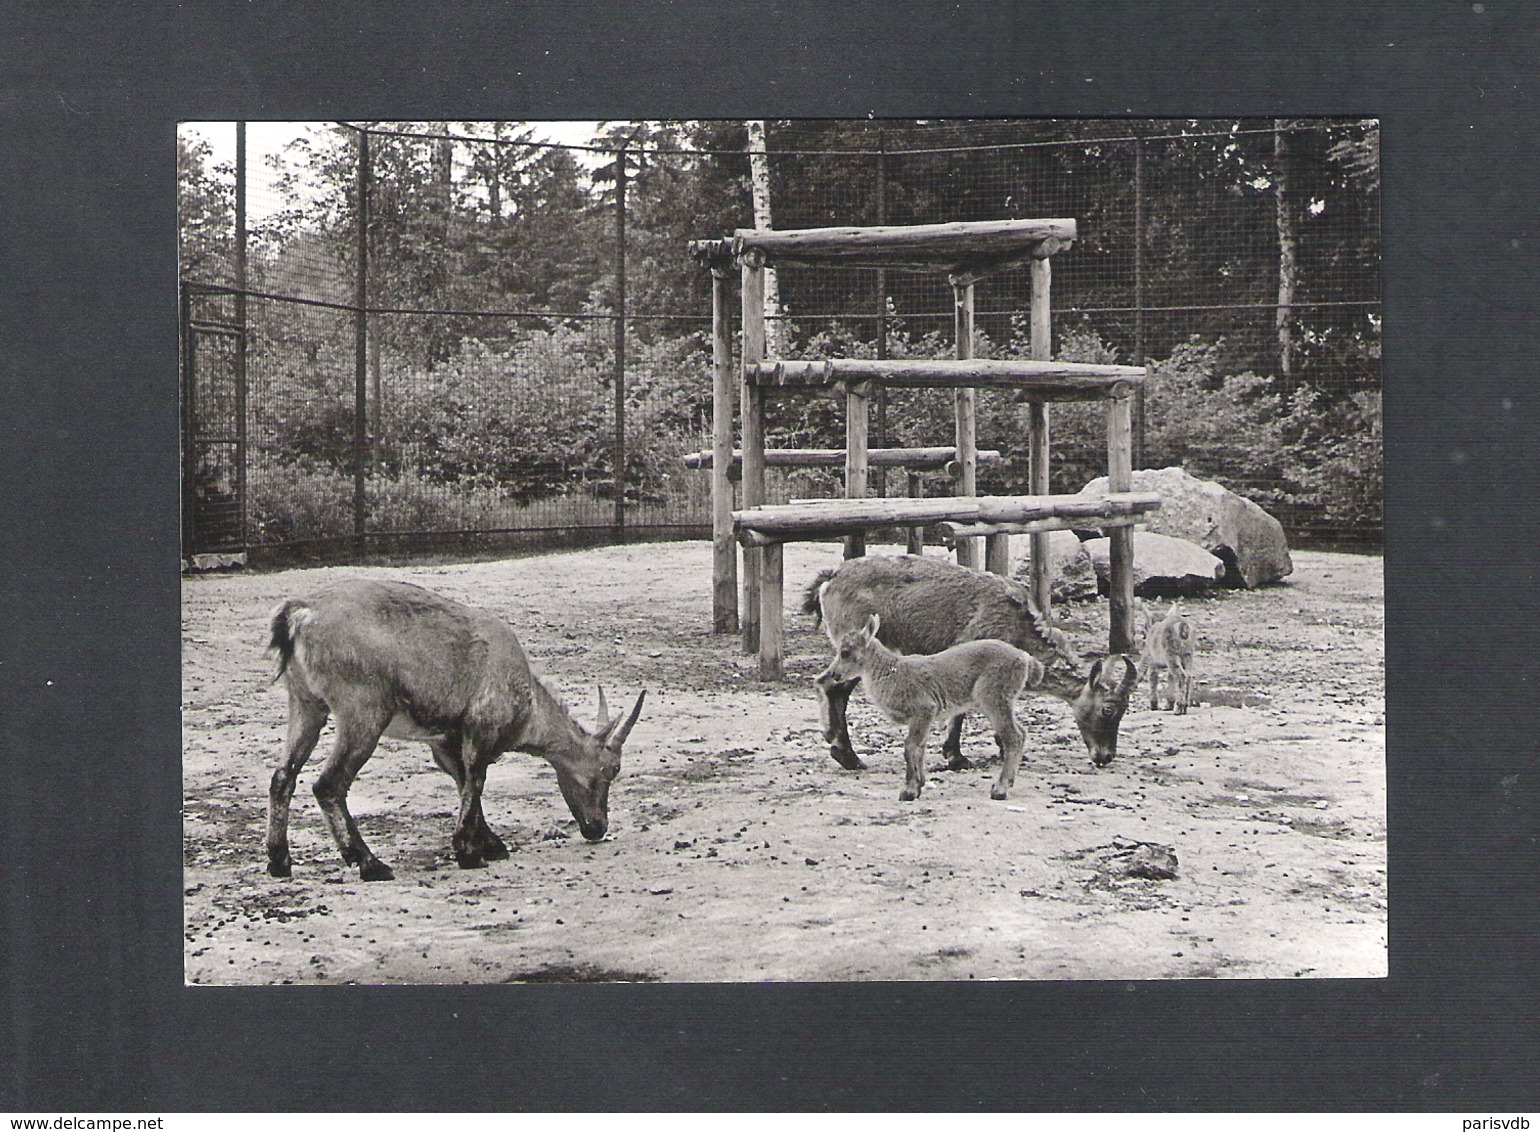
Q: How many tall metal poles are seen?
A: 5